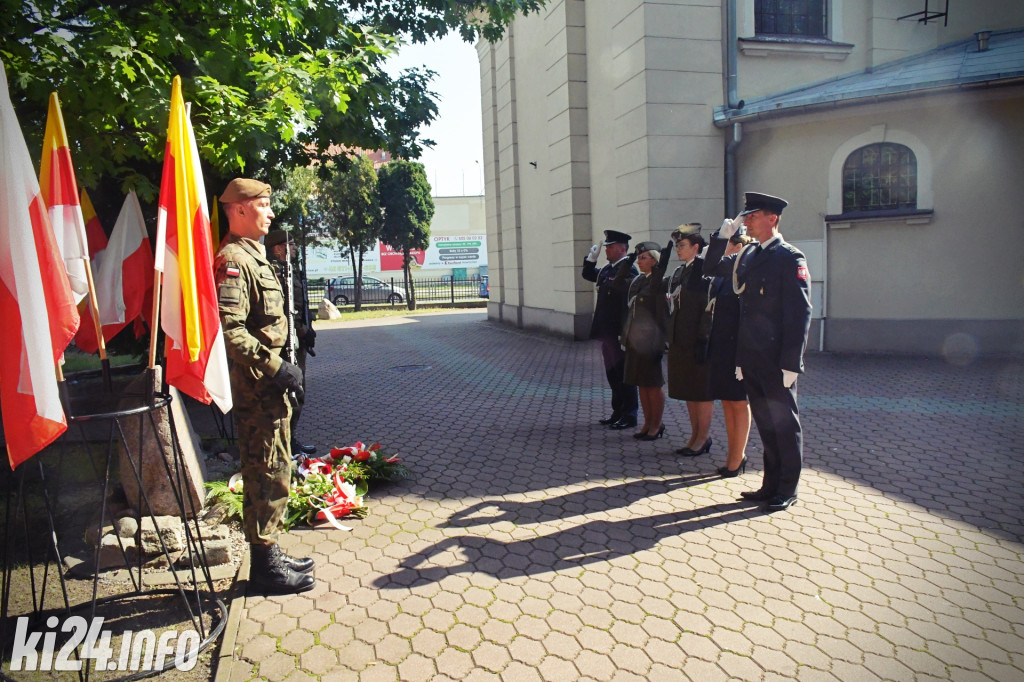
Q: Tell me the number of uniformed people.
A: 7